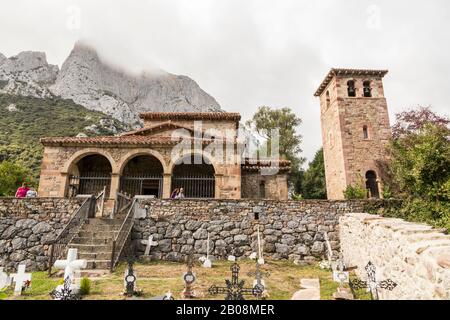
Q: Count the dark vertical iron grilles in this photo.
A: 3